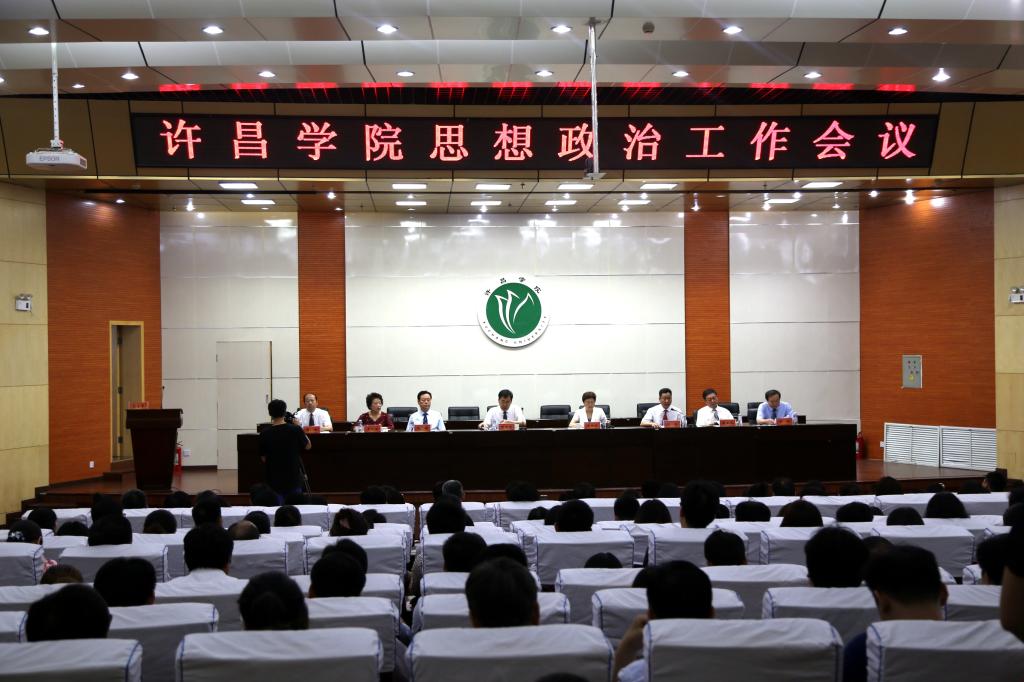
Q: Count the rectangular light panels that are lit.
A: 12